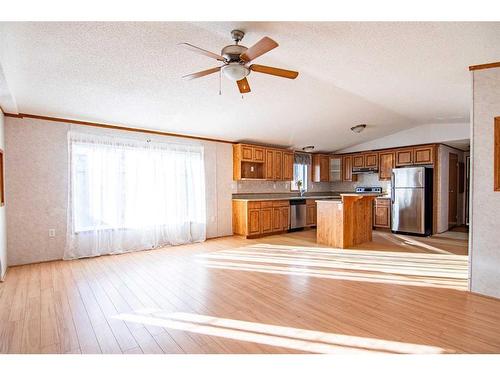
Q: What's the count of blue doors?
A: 0